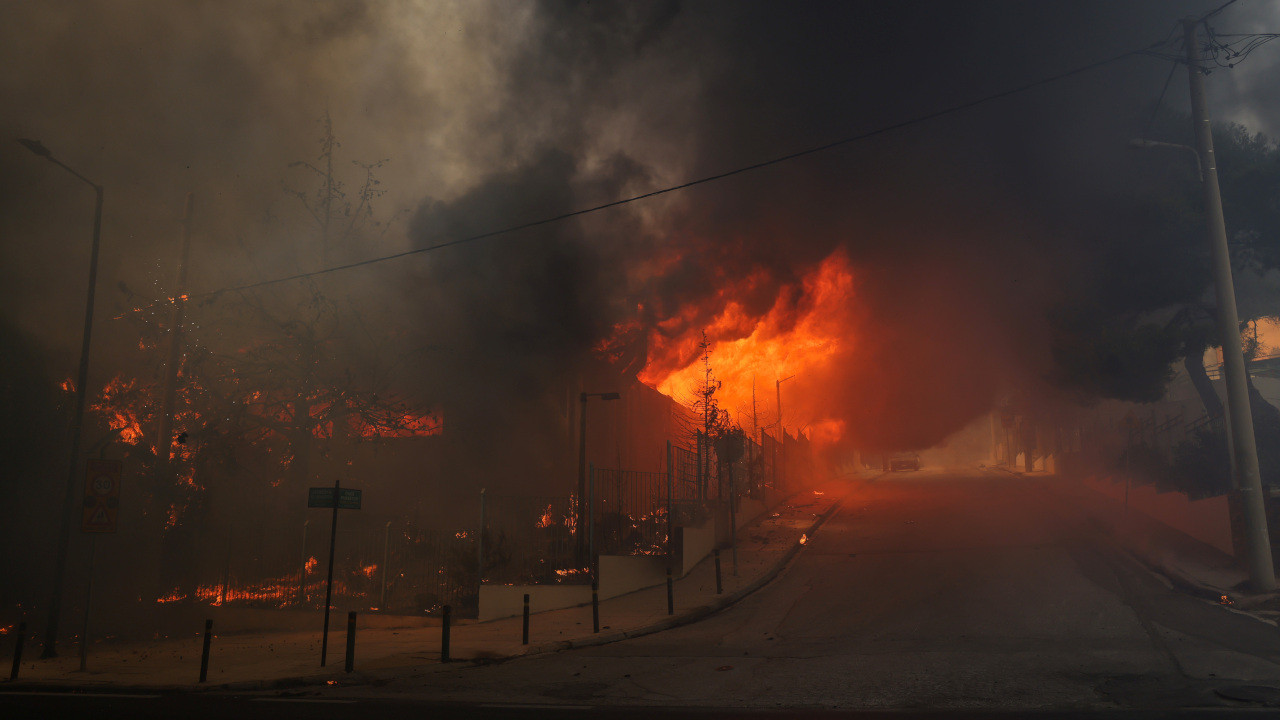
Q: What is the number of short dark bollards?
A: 8